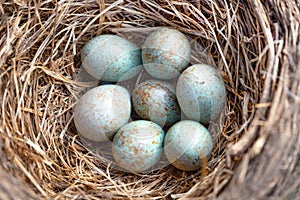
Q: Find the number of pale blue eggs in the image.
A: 7